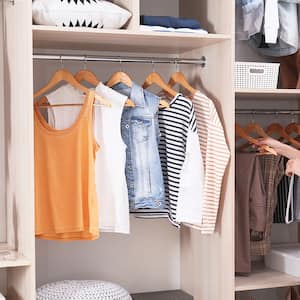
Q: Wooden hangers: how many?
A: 9